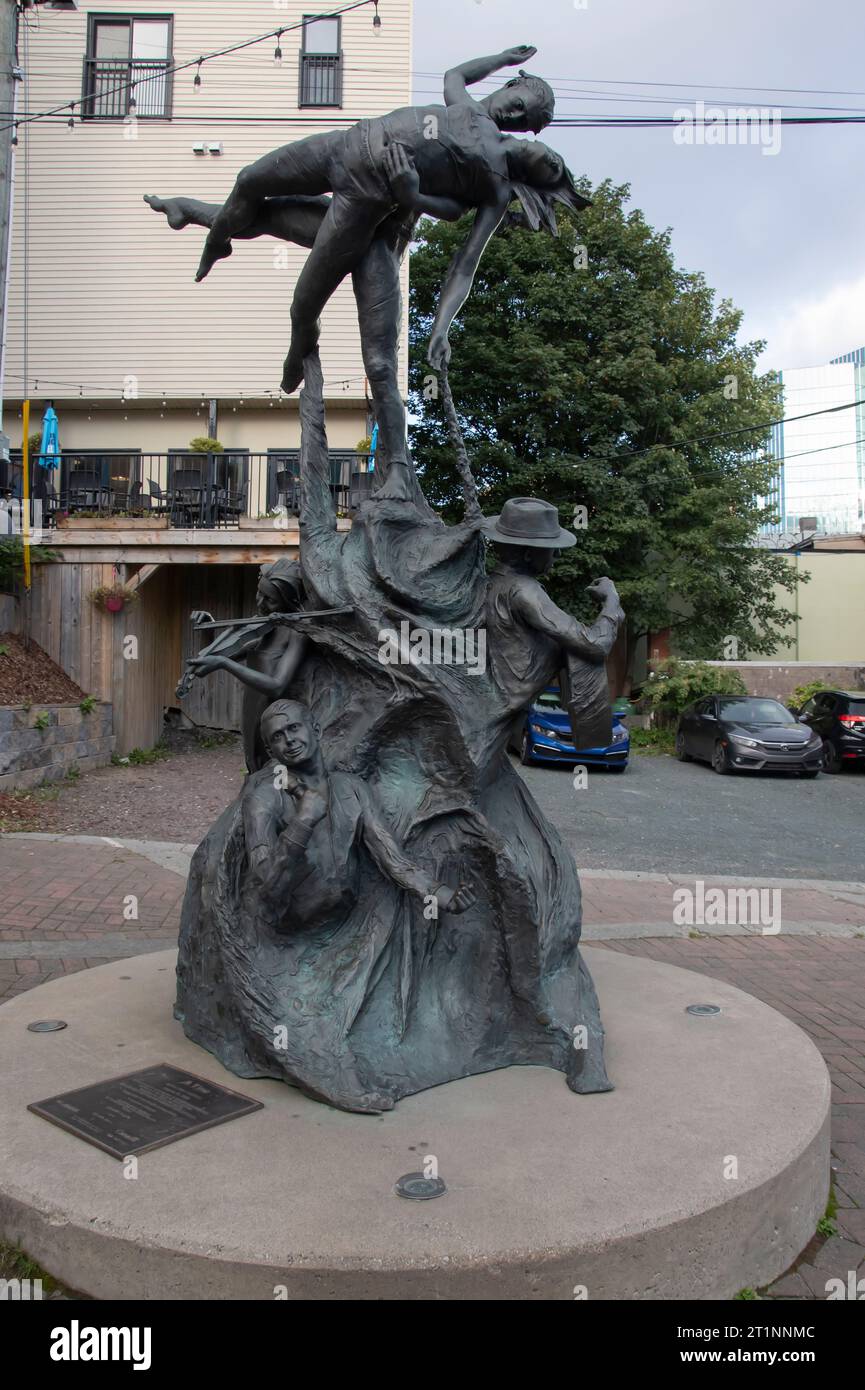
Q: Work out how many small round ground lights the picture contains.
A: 3